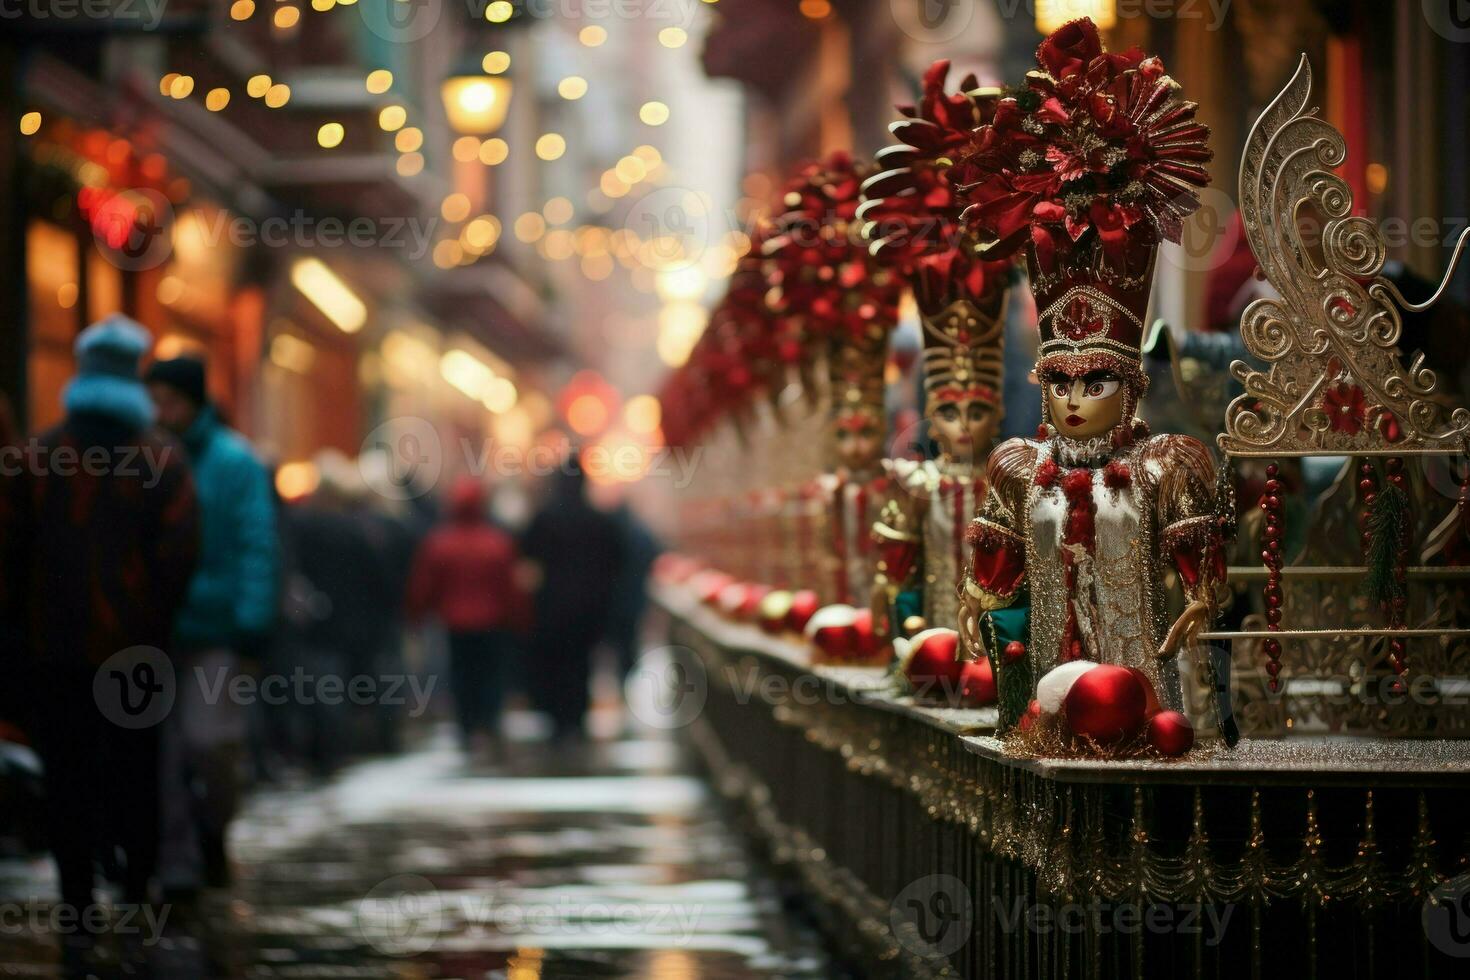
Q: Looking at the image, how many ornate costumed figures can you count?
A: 3